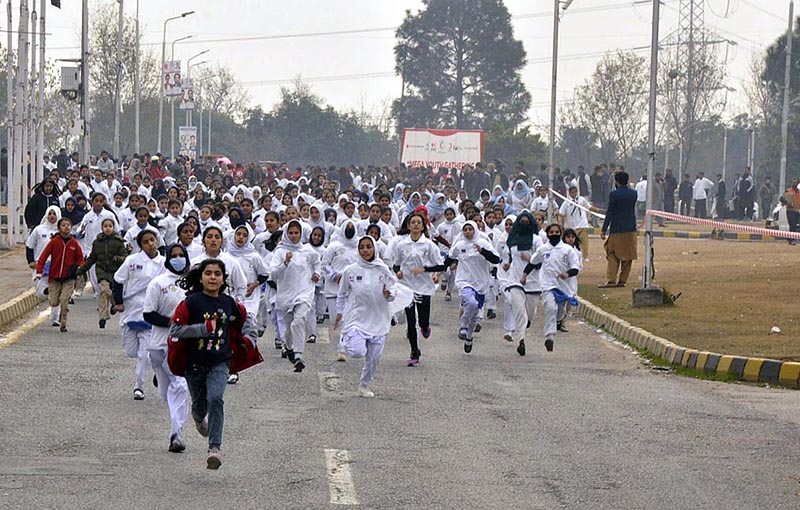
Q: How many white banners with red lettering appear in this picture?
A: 1